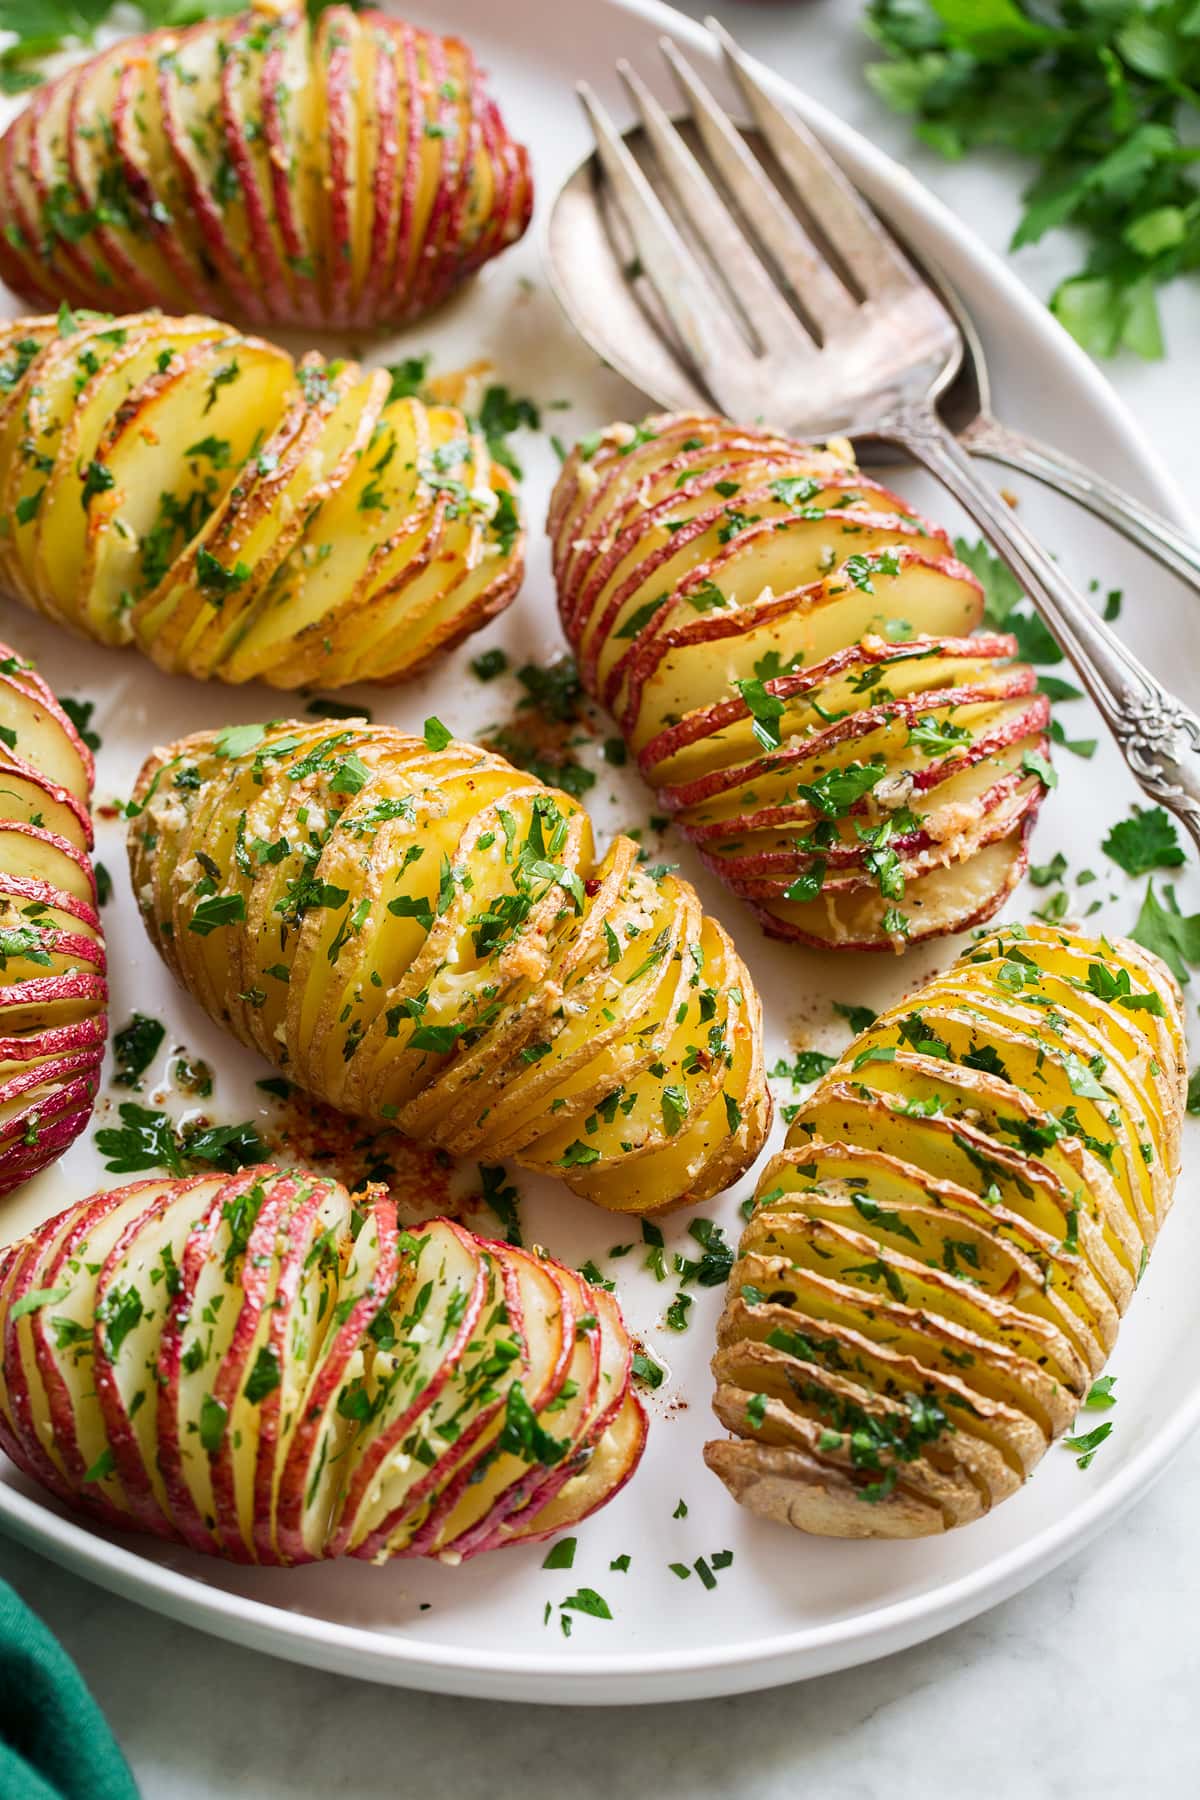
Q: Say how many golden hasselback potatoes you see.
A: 3